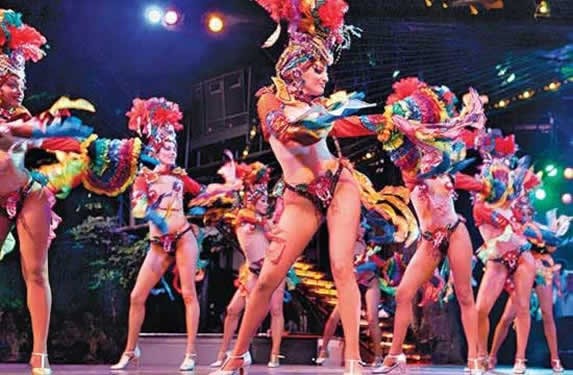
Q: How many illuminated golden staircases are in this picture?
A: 1